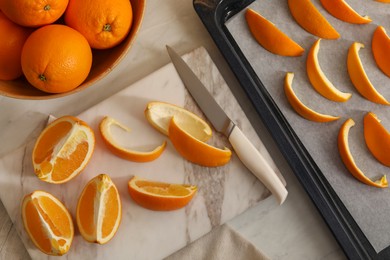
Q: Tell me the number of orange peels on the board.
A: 3